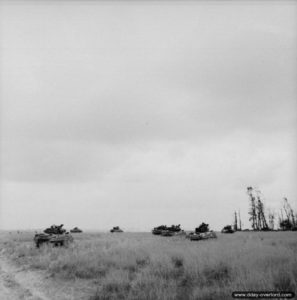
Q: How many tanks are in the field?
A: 7